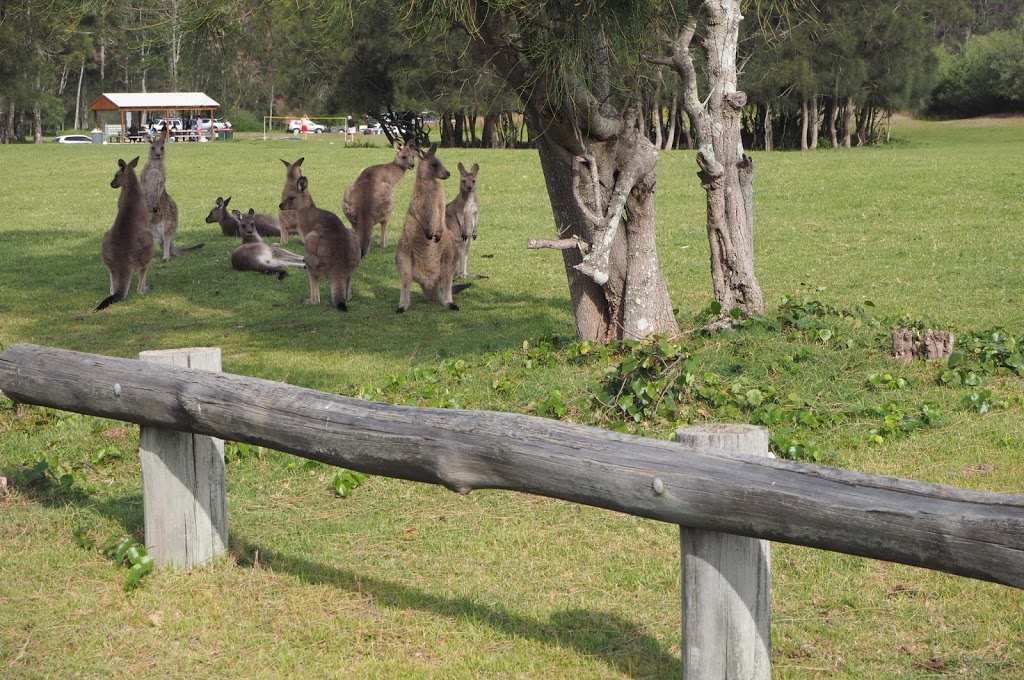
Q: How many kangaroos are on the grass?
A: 9